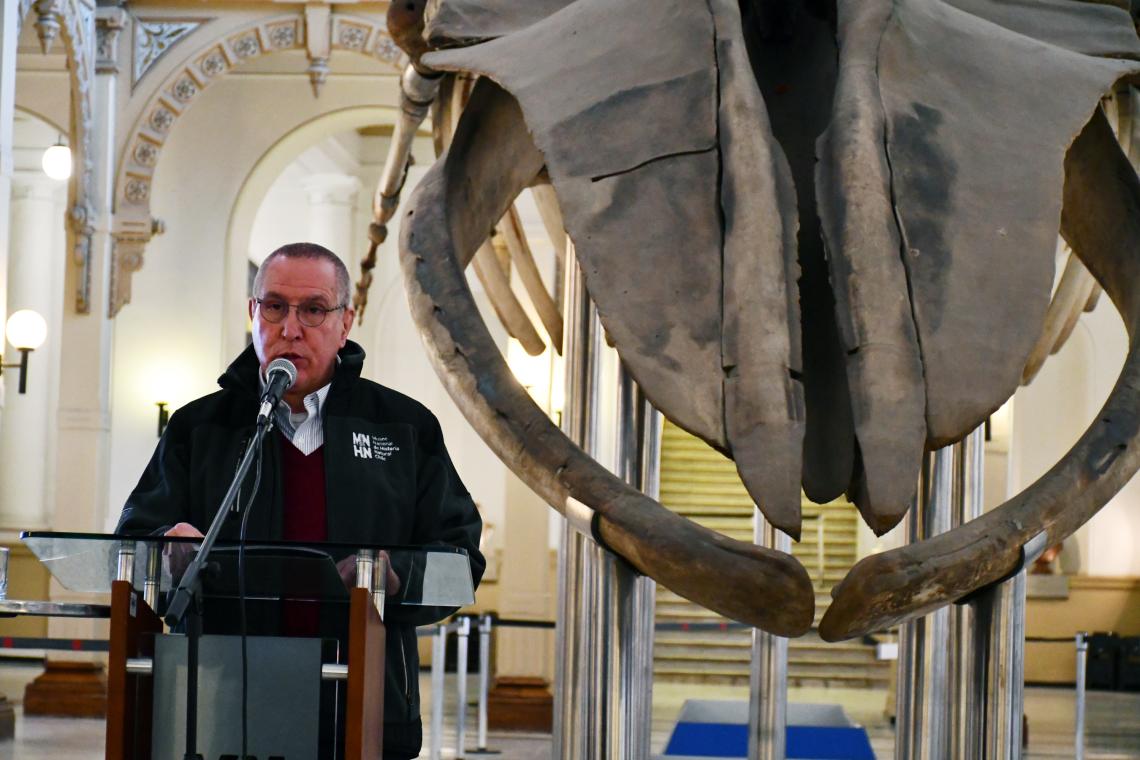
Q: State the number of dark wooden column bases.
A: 2